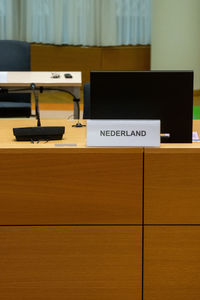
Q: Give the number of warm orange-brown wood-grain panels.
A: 4